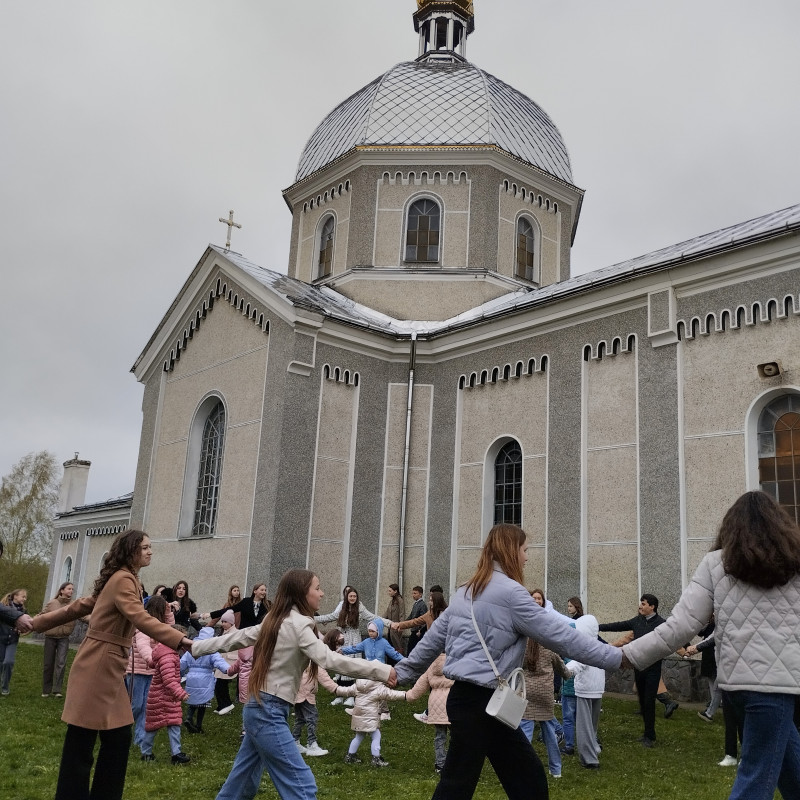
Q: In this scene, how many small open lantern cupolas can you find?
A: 1